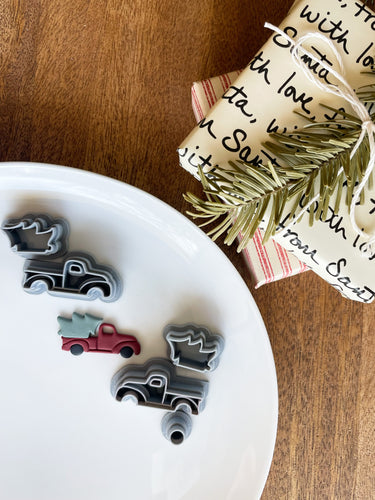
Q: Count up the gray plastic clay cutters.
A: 5